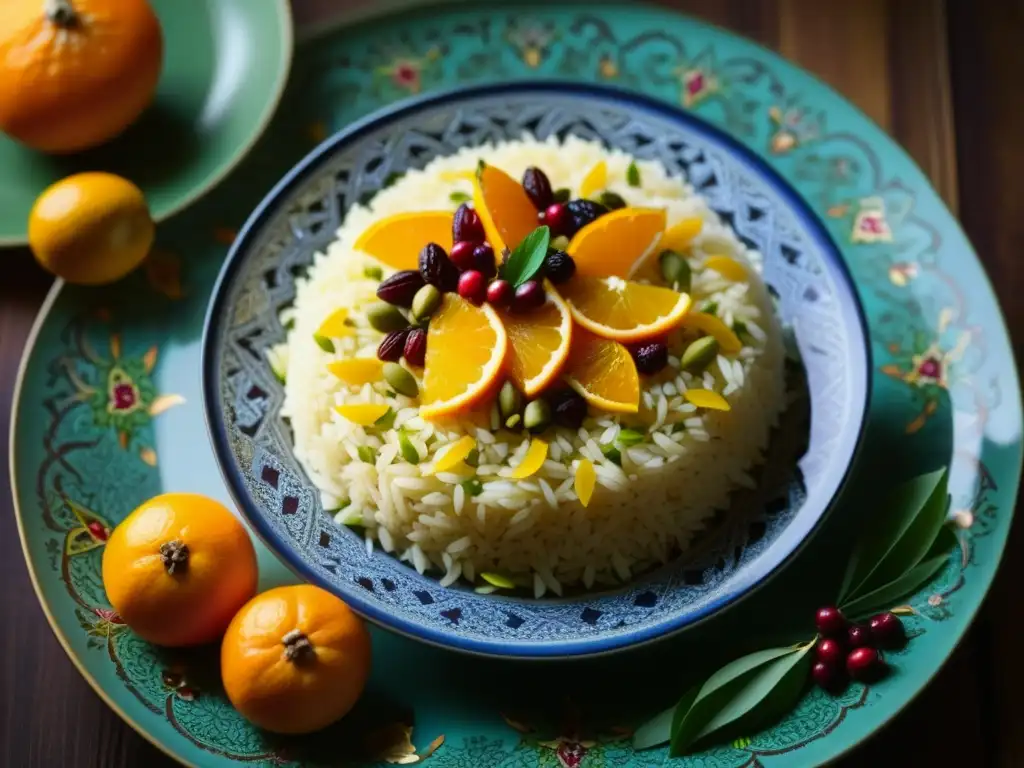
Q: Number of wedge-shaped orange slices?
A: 7